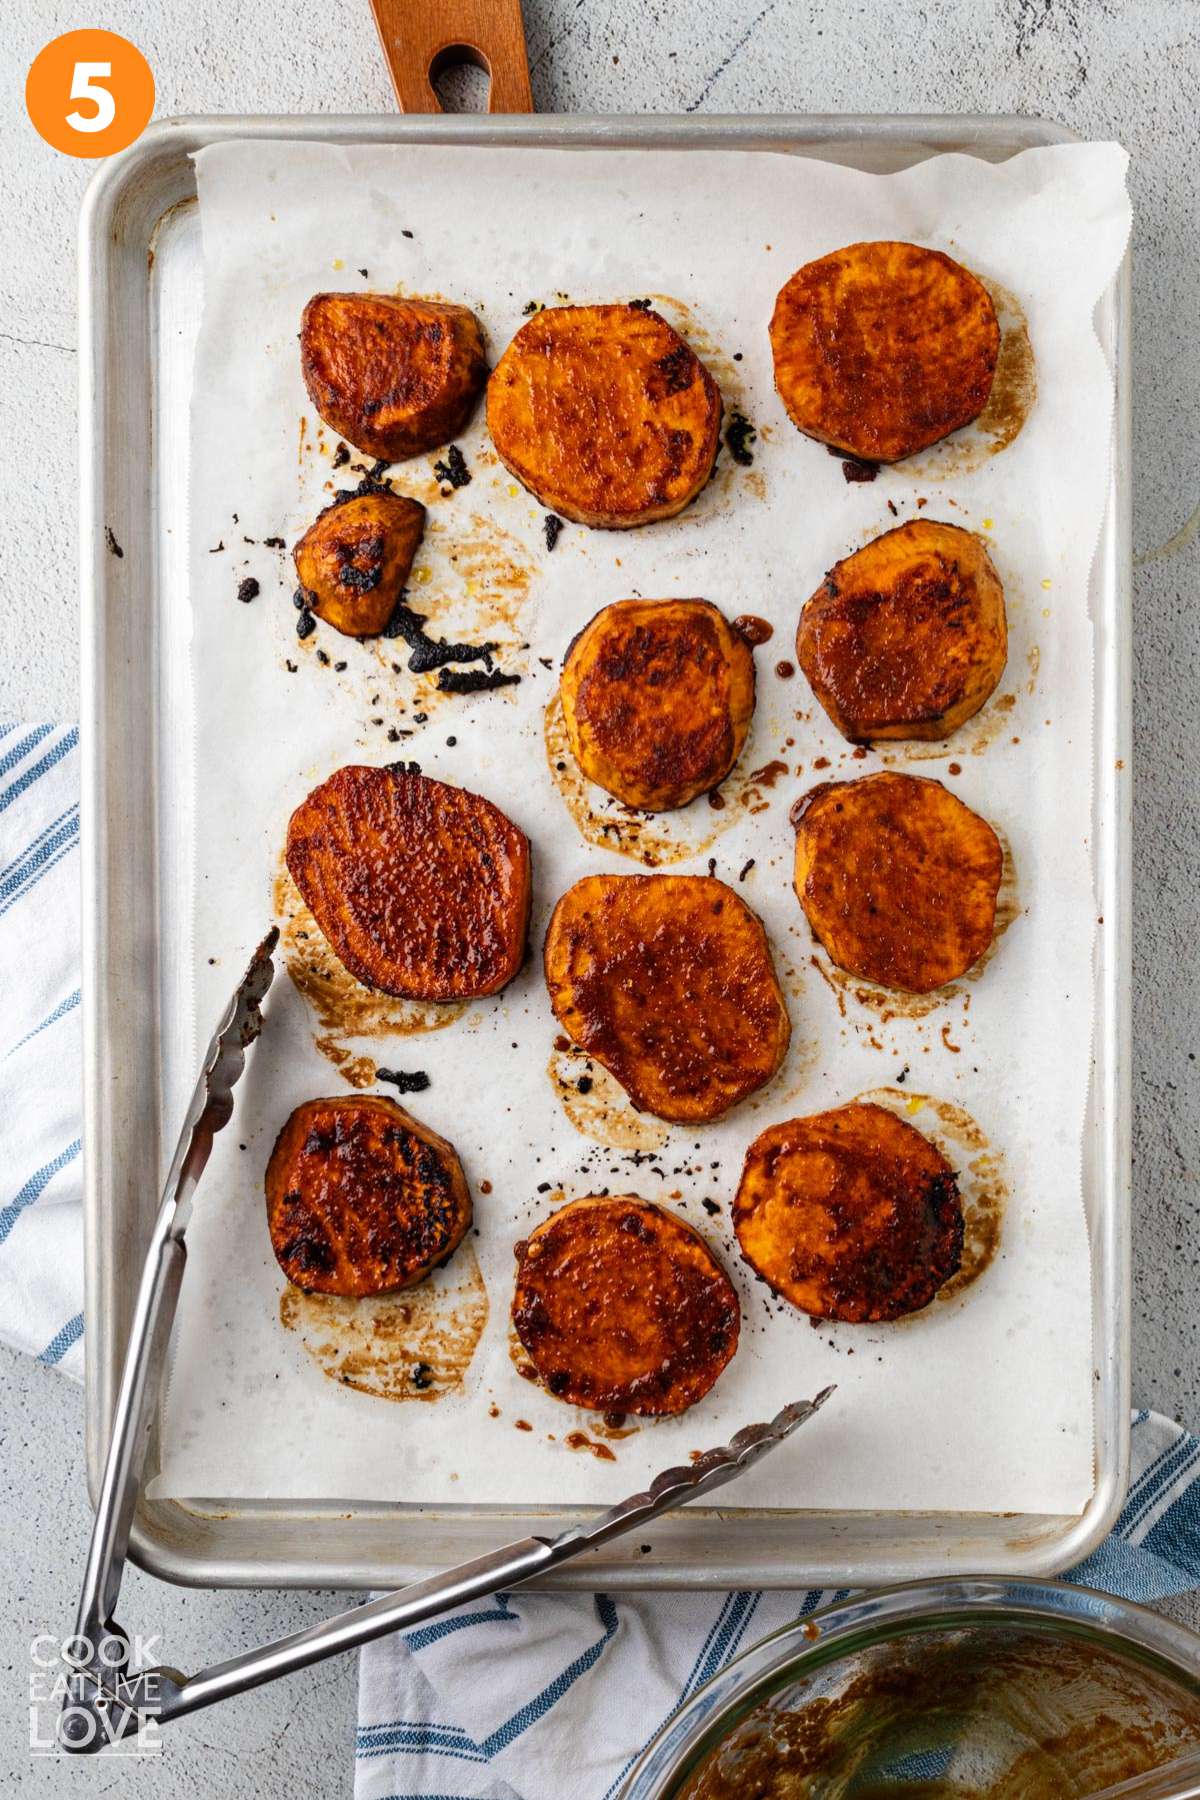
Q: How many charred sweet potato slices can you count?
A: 12